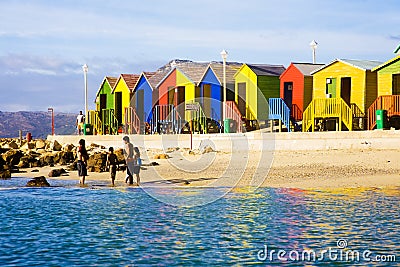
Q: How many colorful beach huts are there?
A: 9